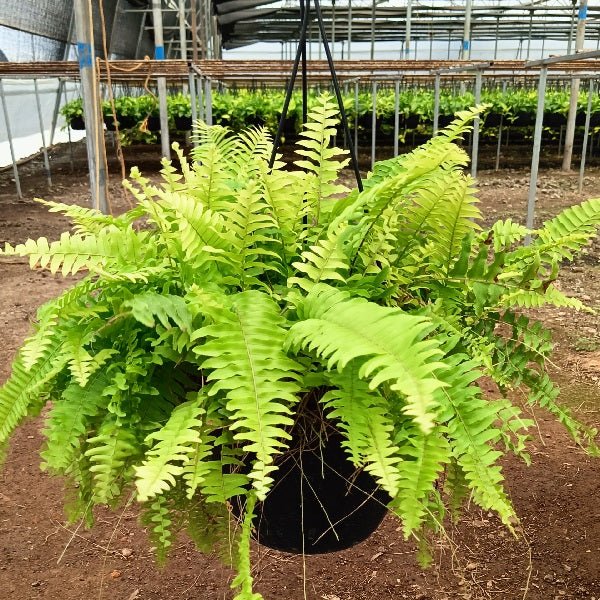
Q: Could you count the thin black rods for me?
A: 3